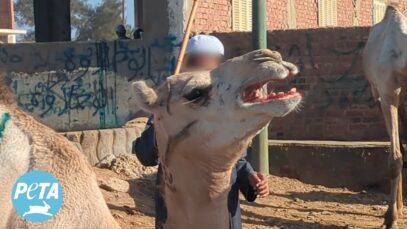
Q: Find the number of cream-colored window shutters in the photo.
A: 3